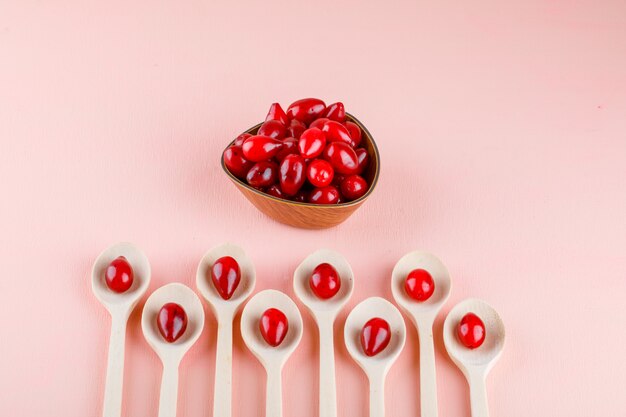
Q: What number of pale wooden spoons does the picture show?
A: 8